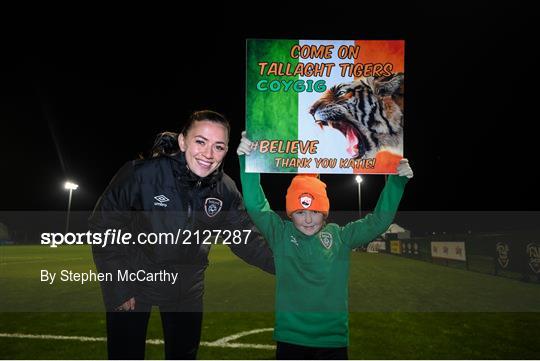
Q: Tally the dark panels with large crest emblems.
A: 2